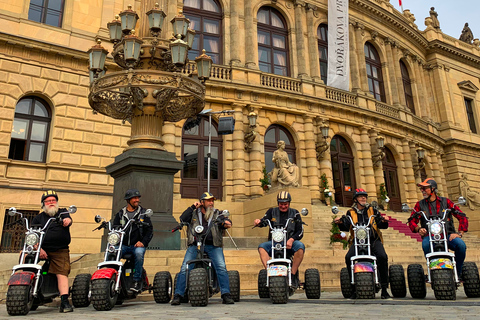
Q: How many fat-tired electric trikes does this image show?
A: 6